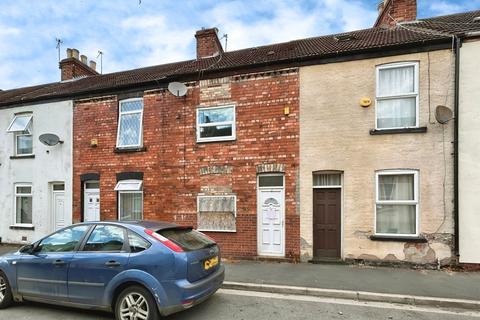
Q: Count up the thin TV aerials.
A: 3